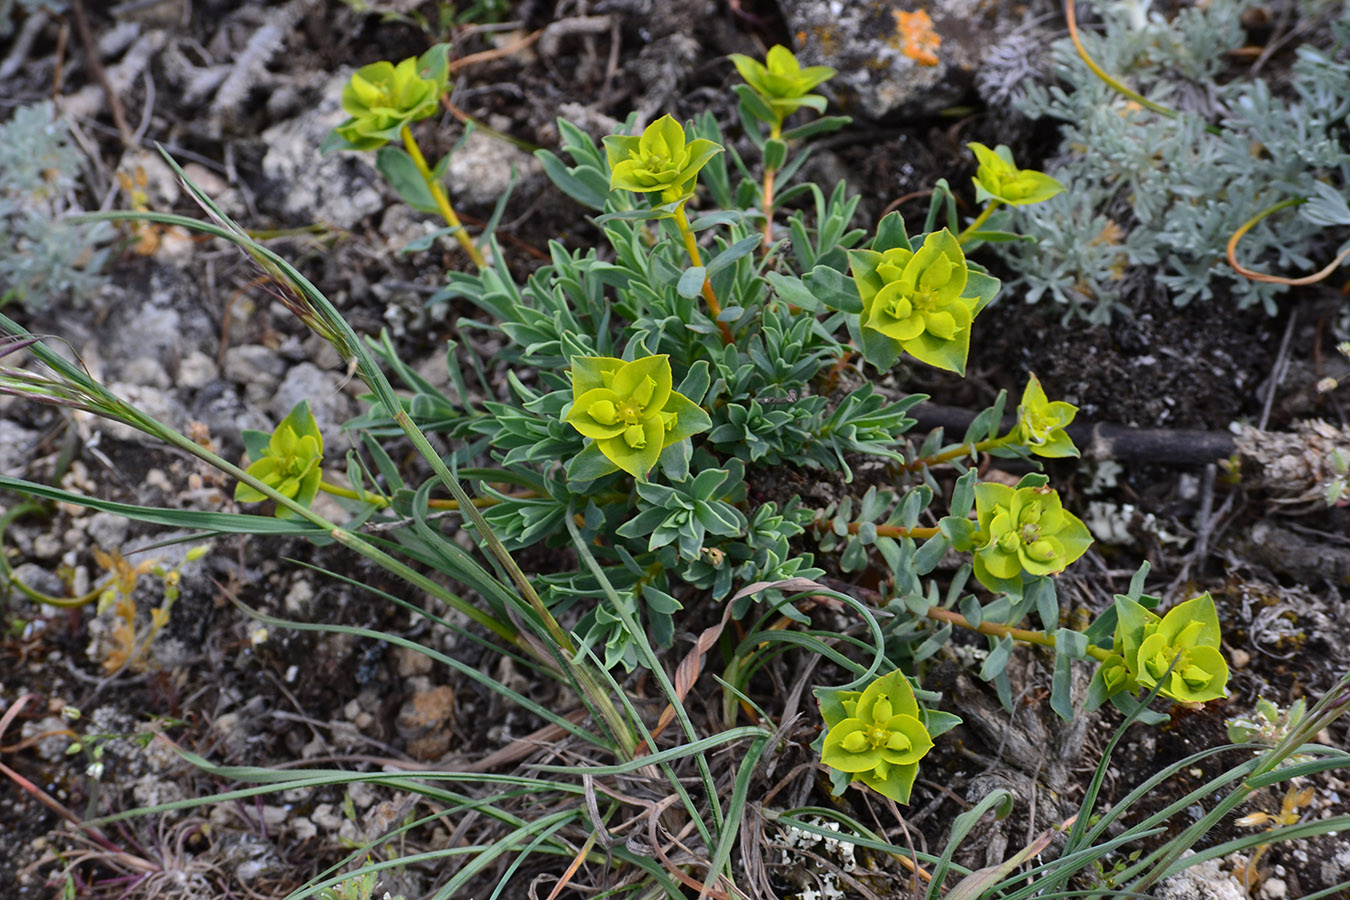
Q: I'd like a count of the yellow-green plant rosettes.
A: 11